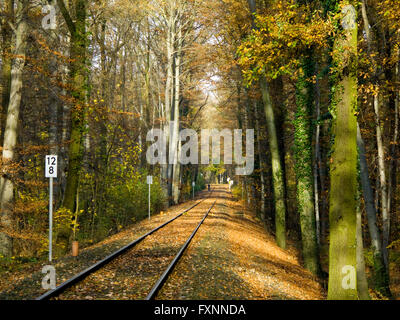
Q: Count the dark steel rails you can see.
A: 2